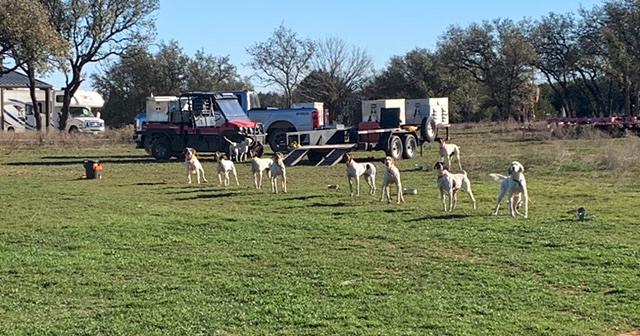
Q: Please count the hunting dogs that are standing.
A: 10